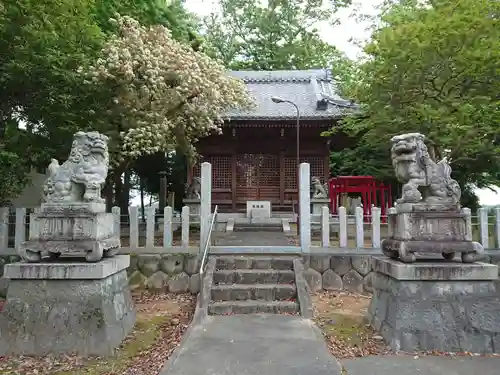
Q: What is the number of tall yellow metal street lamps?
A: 0